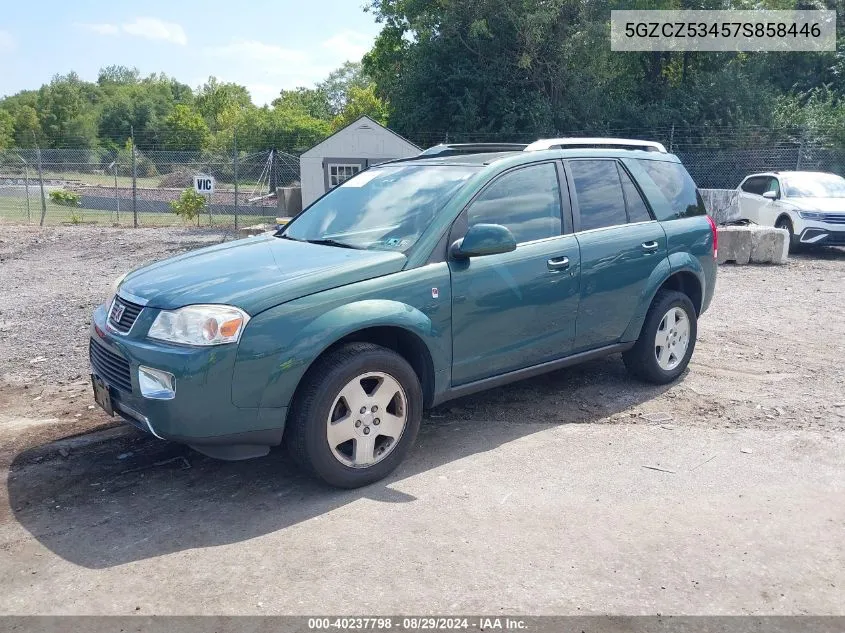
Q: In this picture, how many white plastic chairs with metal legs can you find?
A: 0